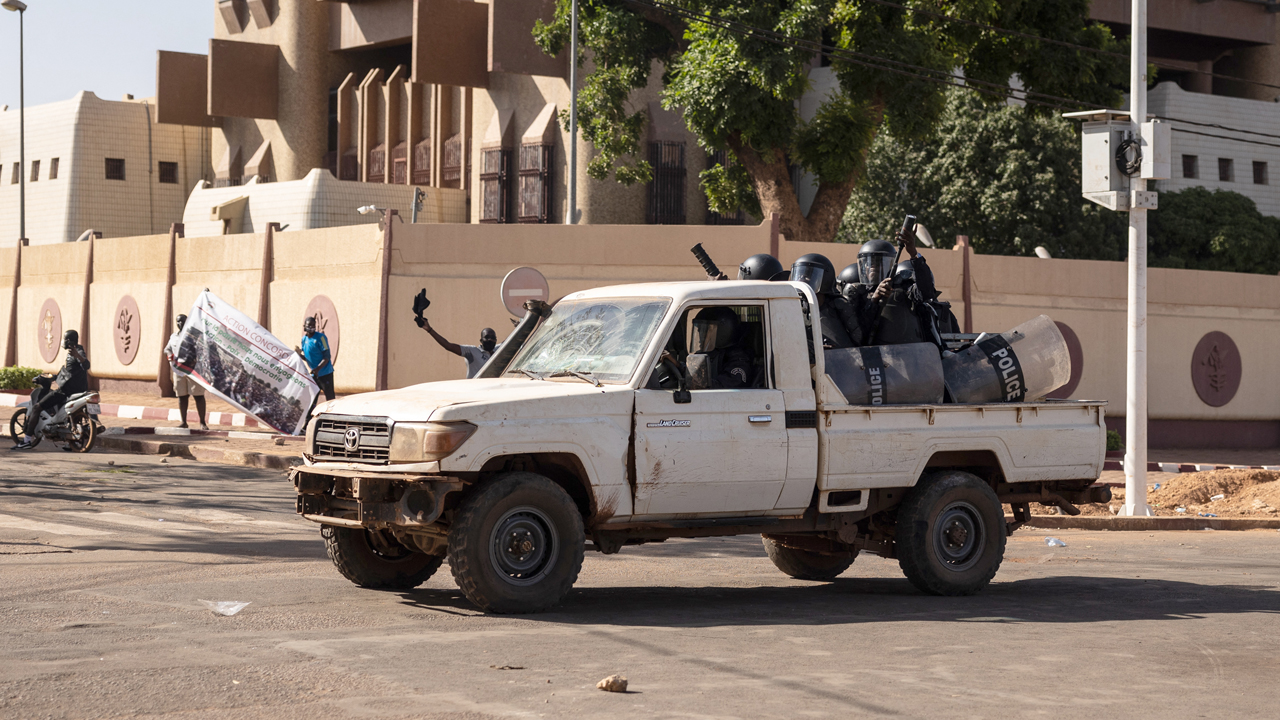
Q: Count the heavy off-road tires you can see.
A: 4